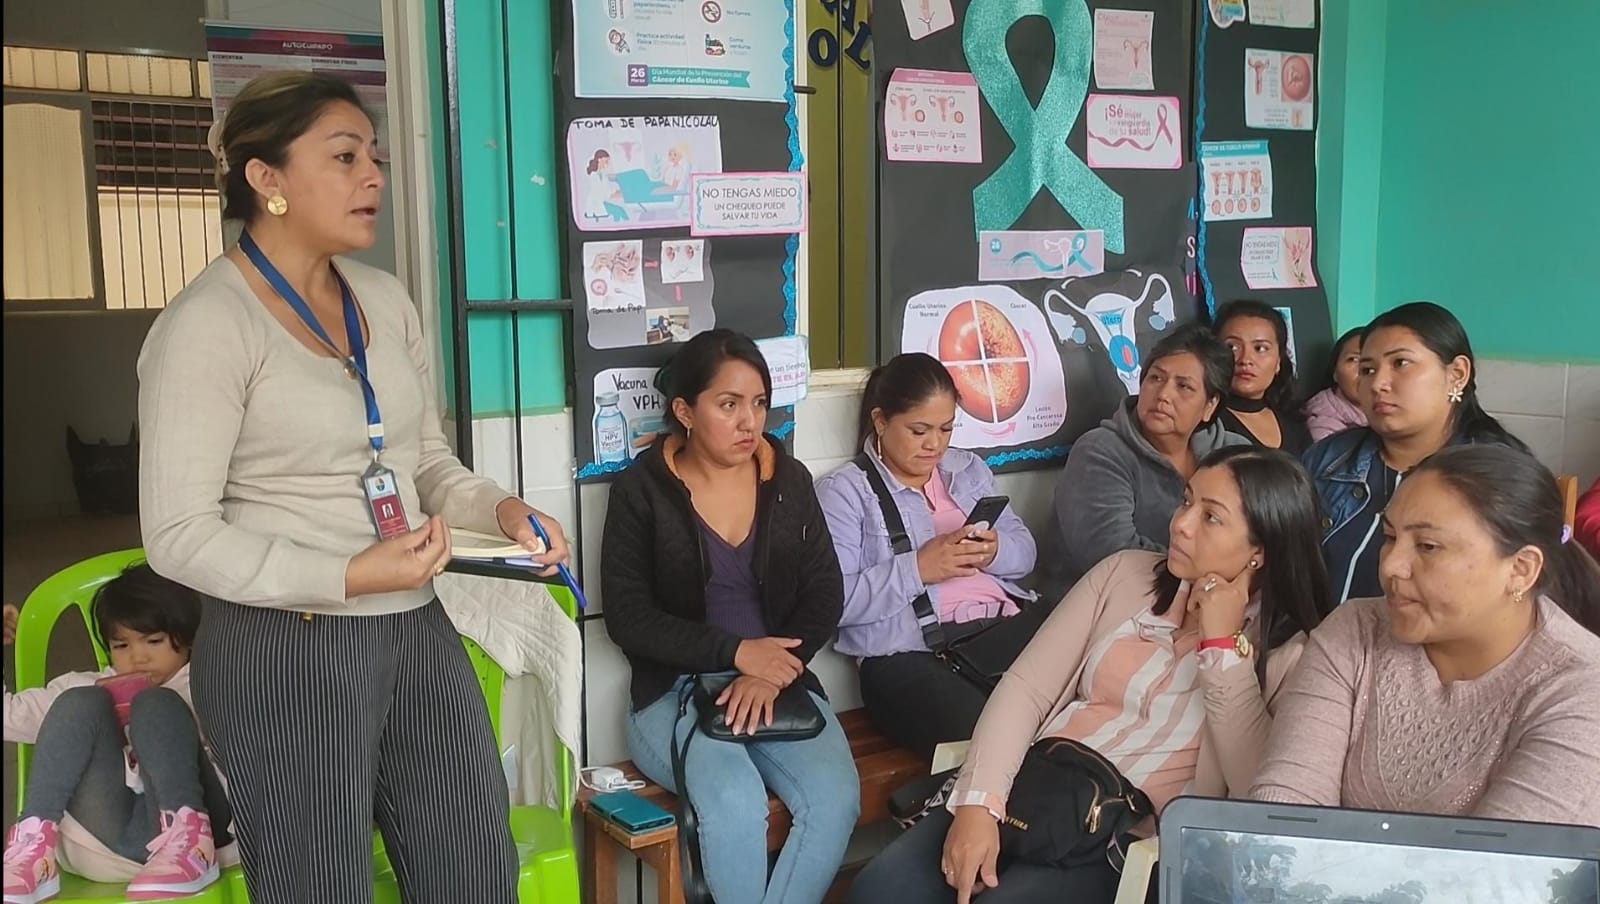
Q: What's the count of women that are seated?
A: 8